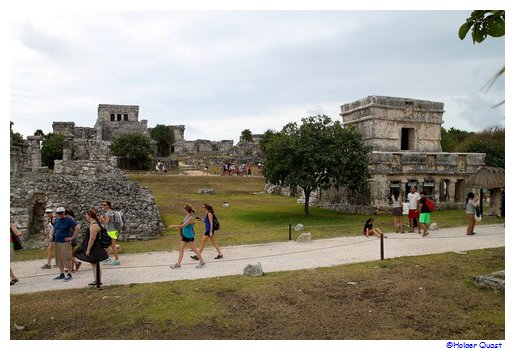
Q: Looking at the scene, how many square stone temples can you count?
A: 2